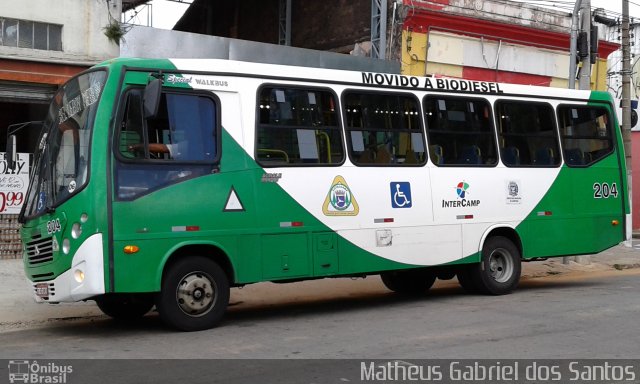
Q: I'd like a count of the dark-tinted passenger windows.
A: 5